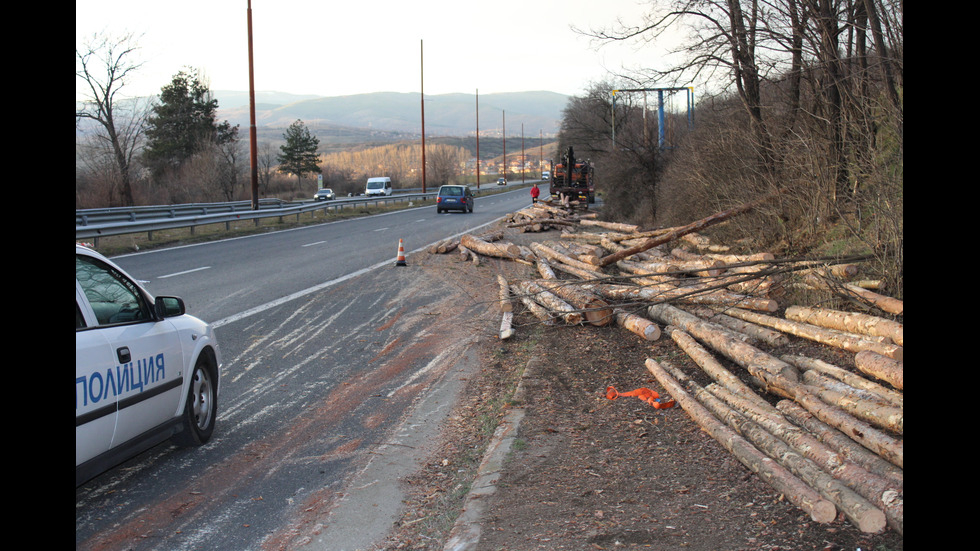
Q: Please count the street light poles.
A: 6